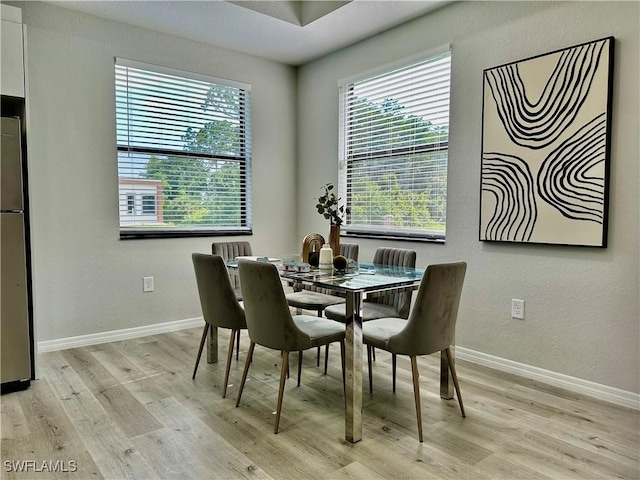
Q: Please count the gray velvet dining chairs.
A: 6